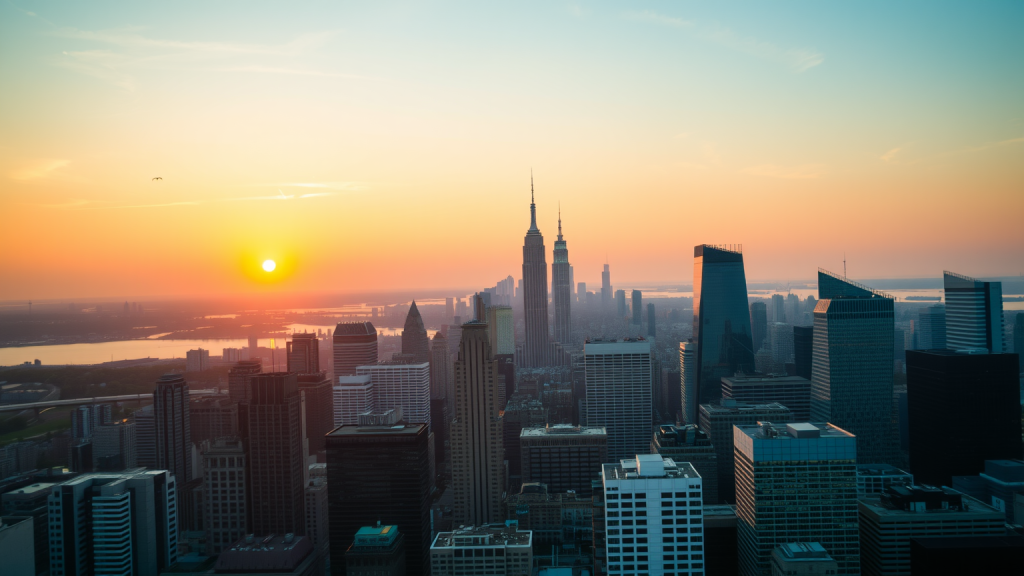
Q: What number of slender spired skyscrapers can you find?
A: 2